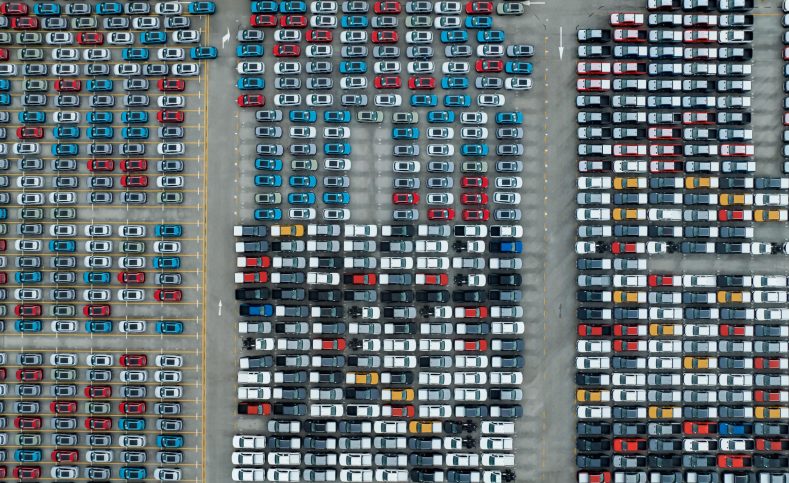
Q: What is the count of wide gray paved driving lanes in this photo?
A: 2